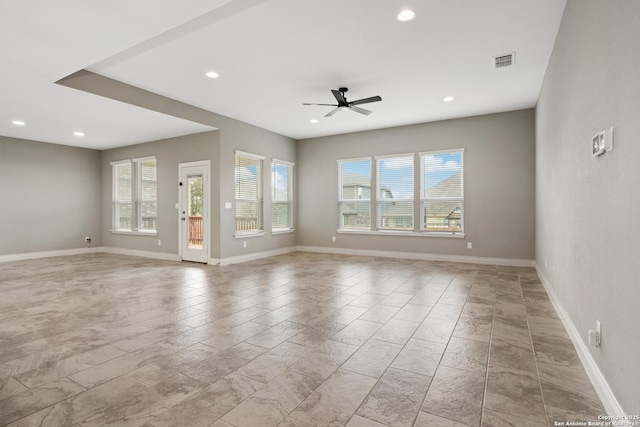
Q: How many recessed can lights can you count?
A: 6